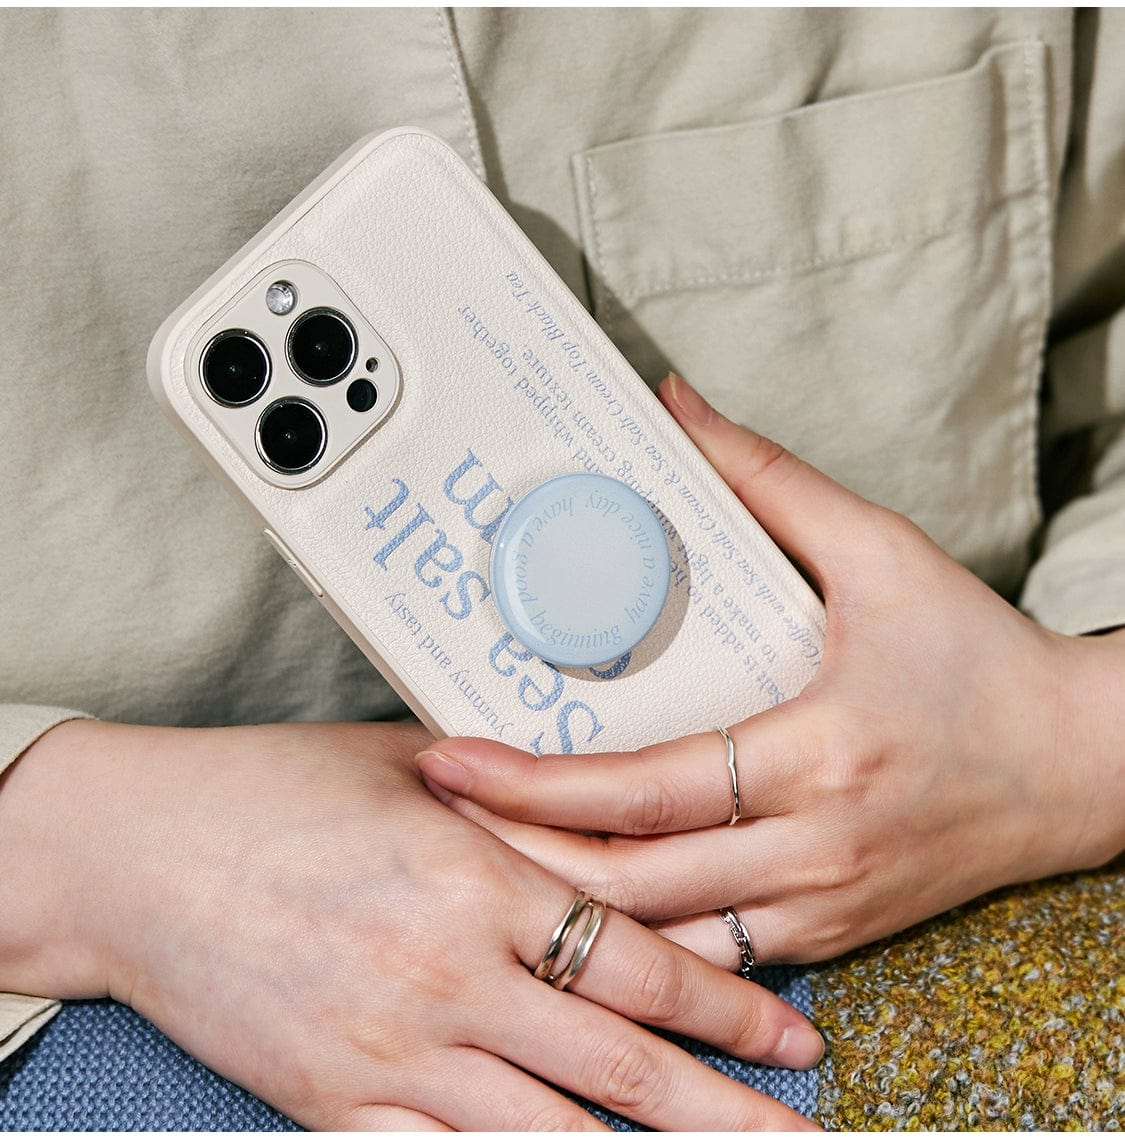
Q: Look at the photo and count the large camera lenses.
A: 3